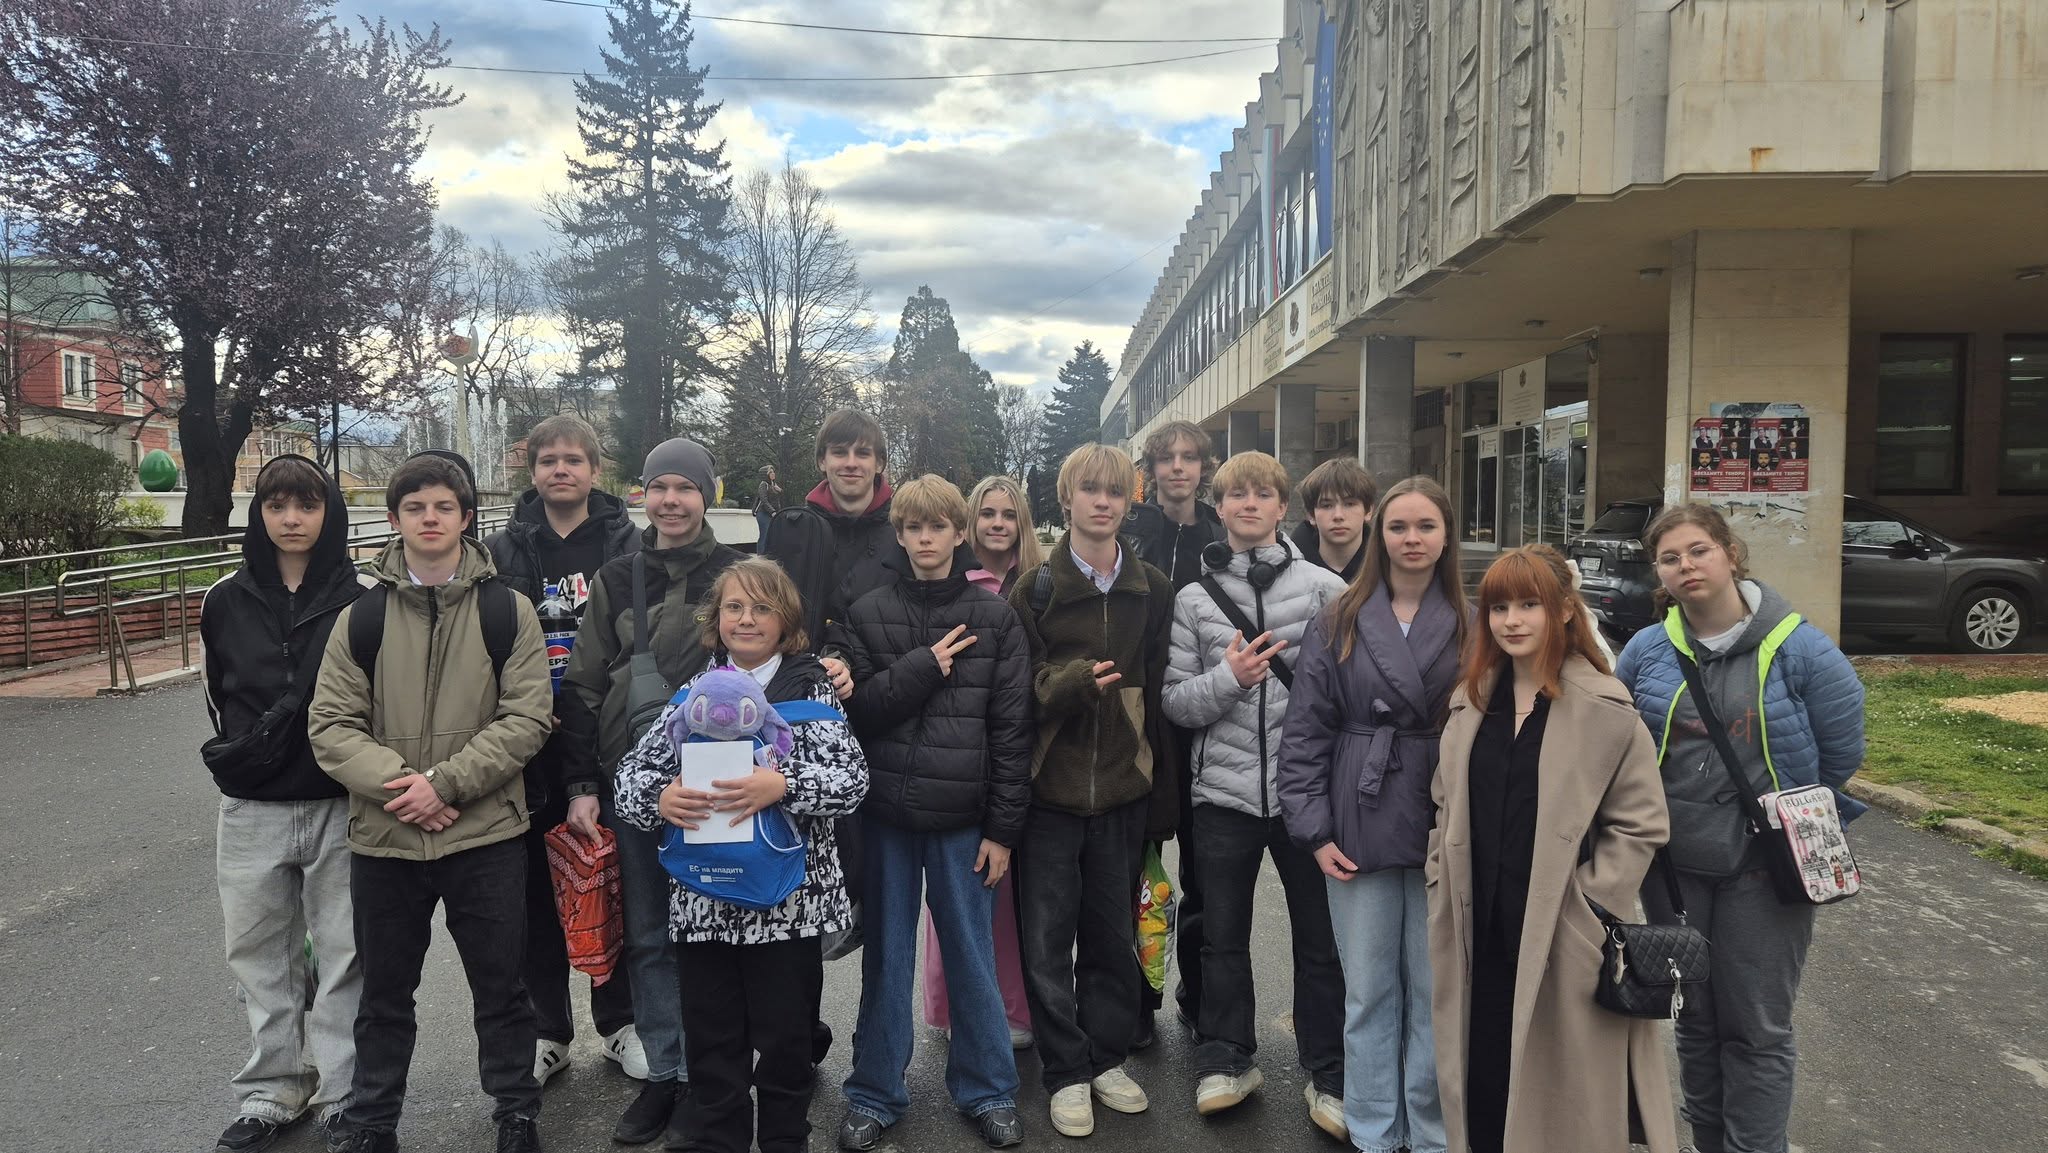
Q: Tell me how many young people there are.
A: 15